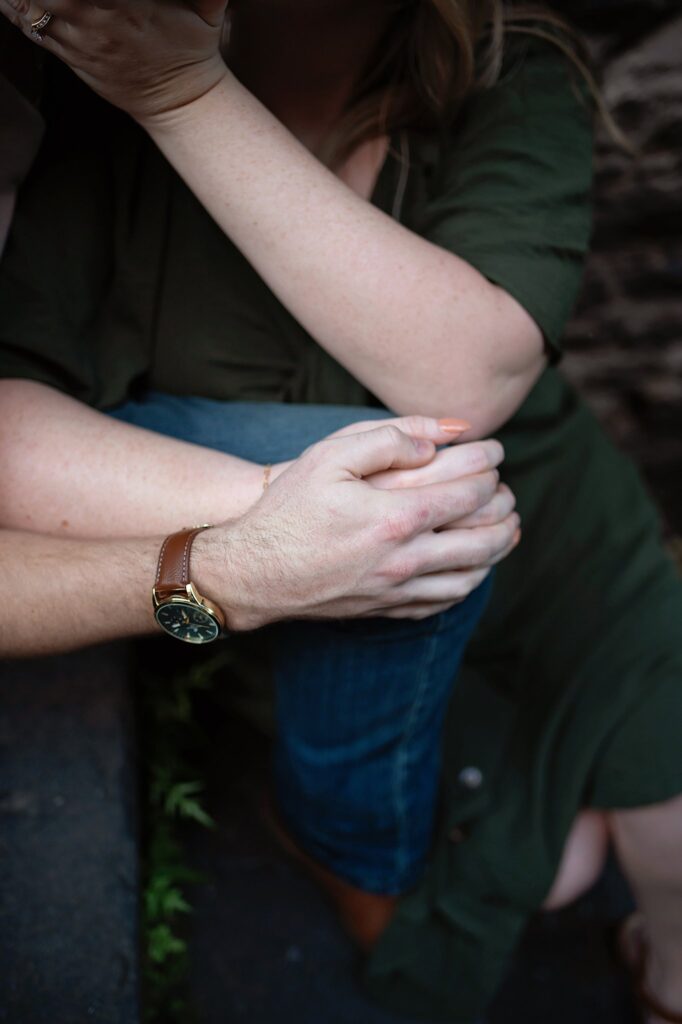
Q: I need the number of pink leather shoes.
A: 0